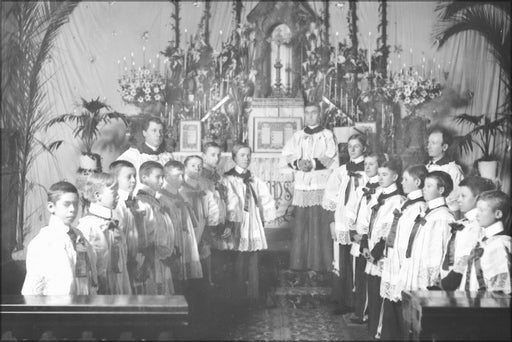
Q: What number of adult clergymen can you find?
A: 3